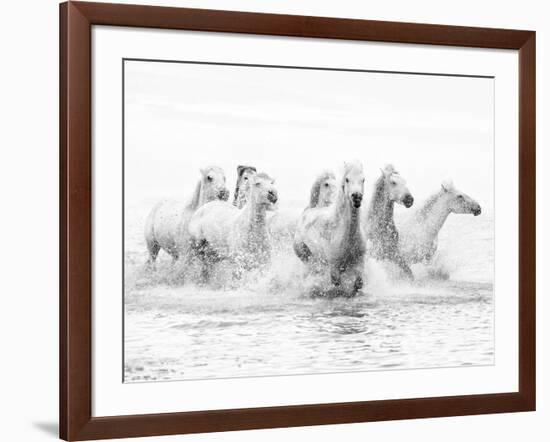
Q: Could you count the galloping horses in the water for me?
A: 7